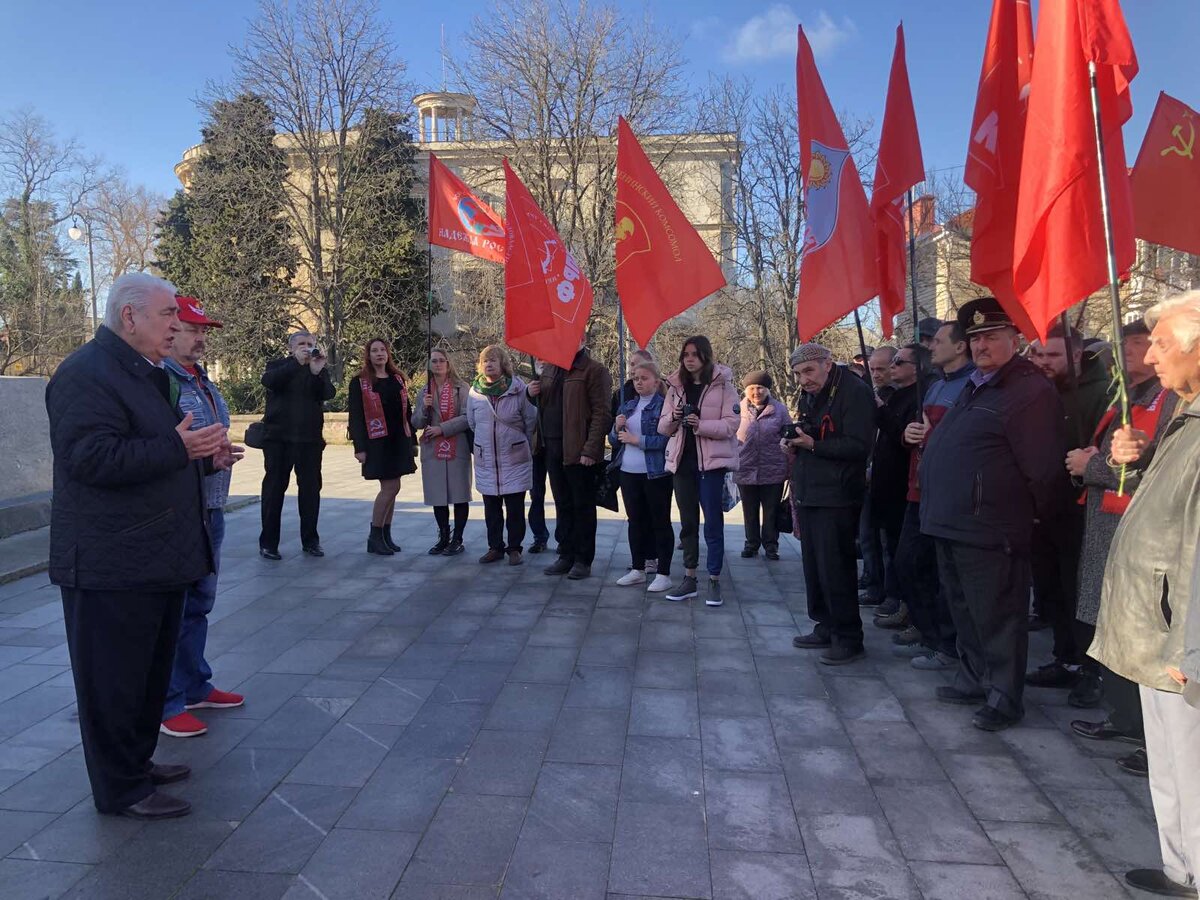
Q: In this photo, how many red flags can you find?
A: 8